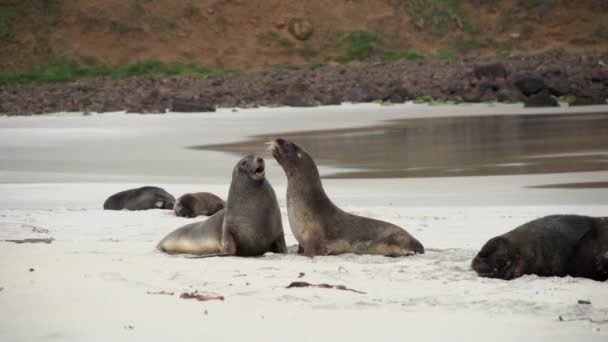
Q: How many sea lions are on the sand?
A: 5